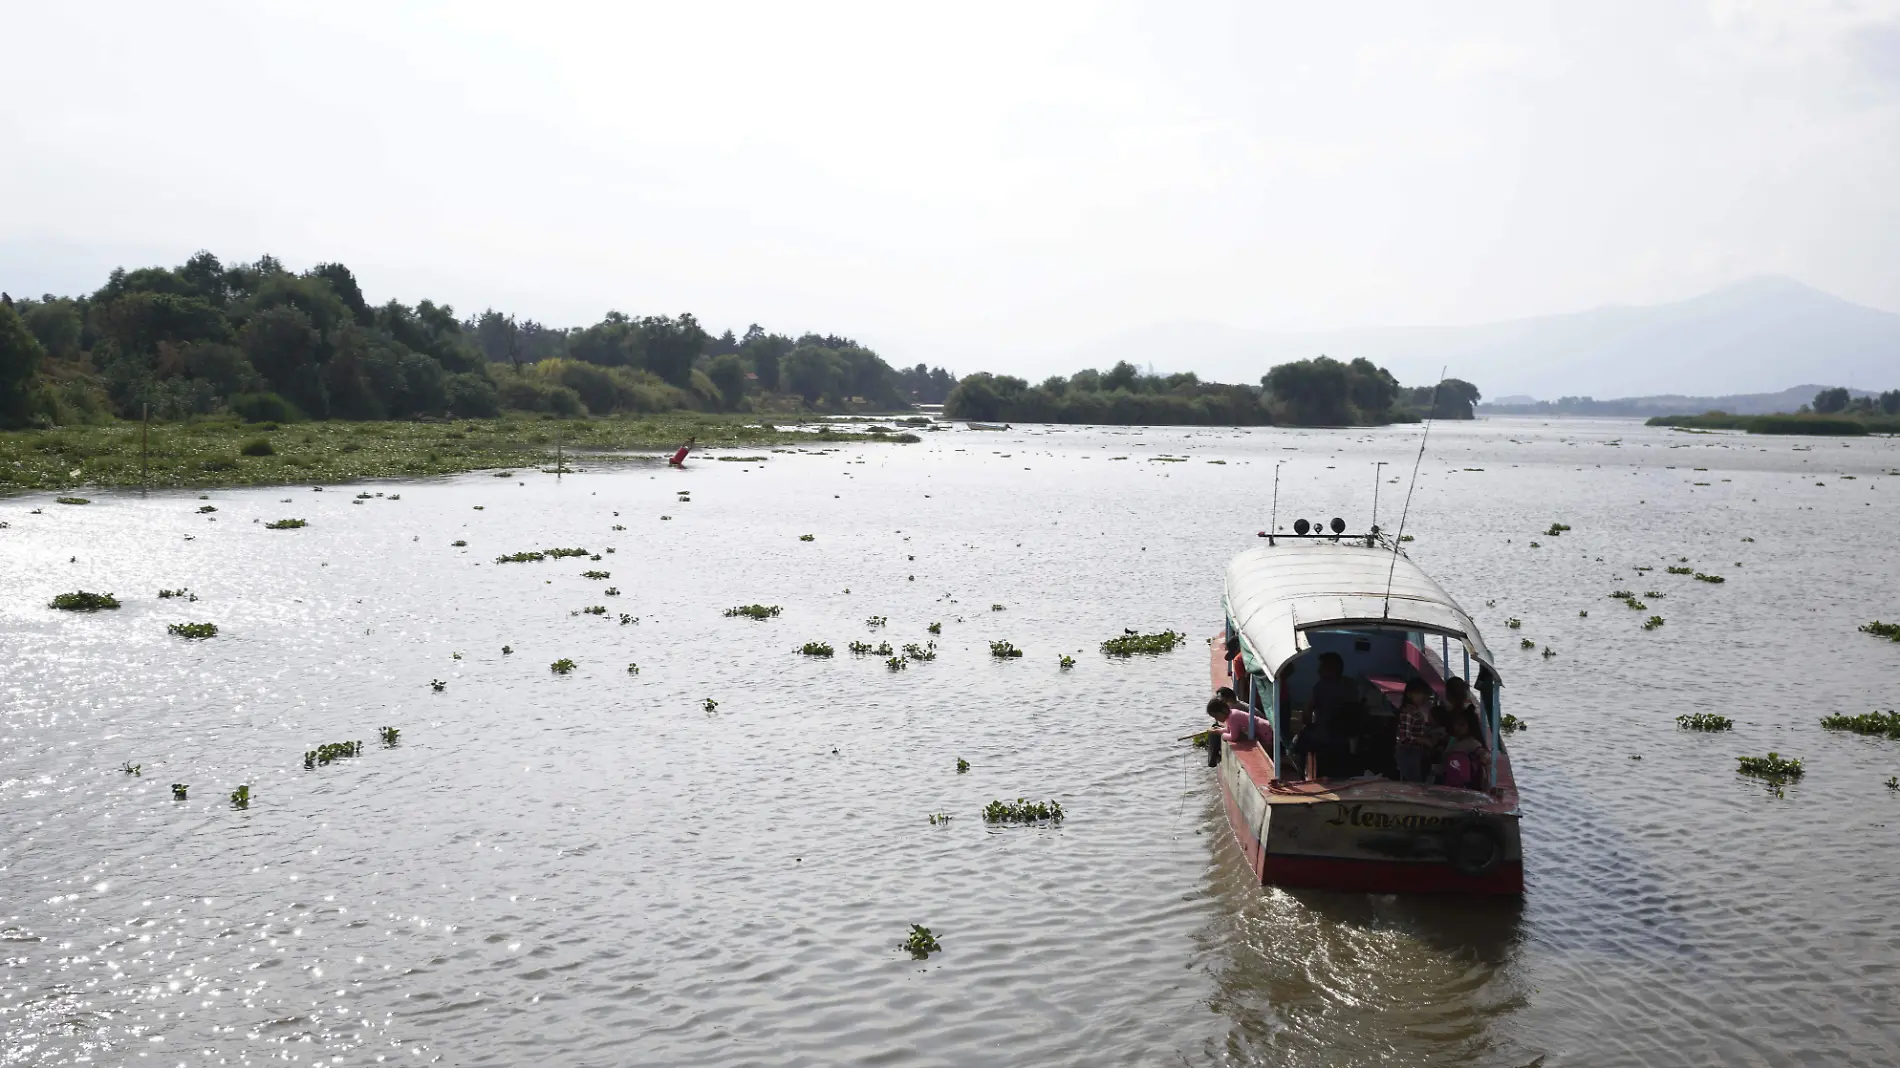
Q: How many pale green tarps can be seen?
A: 1